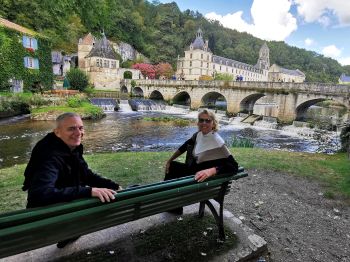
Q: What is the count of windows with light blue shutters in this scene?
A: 2